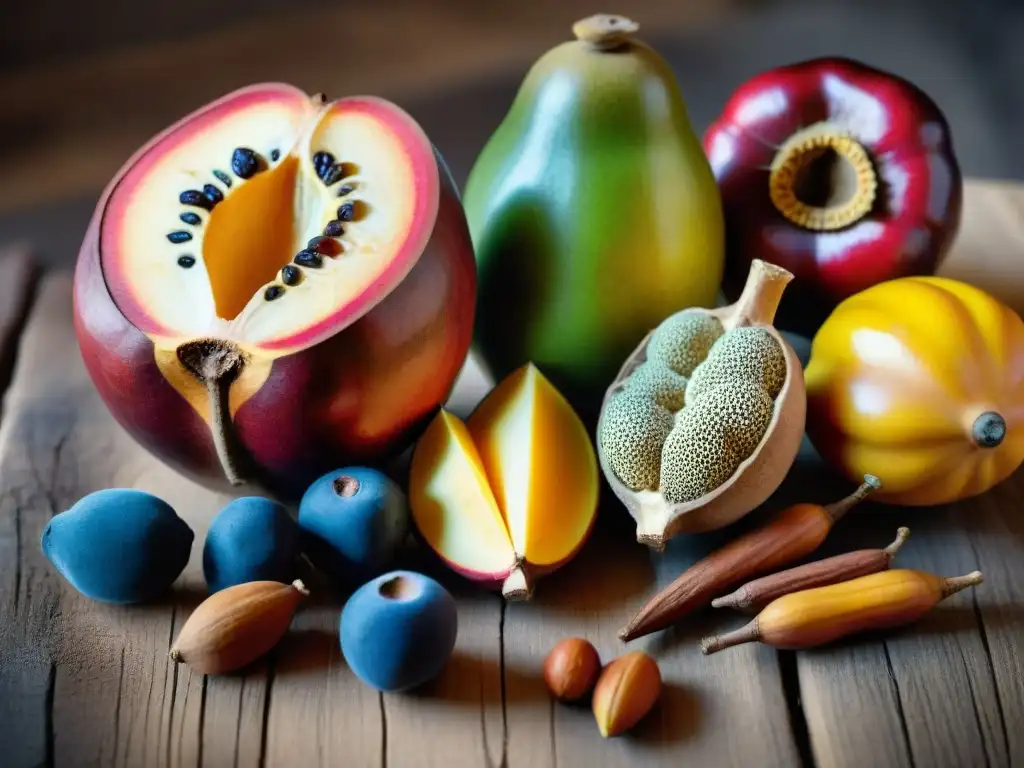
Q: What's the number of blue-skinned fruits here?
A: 4